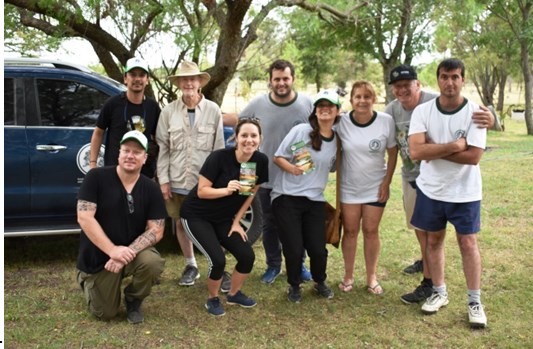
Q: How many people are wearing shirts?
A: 9